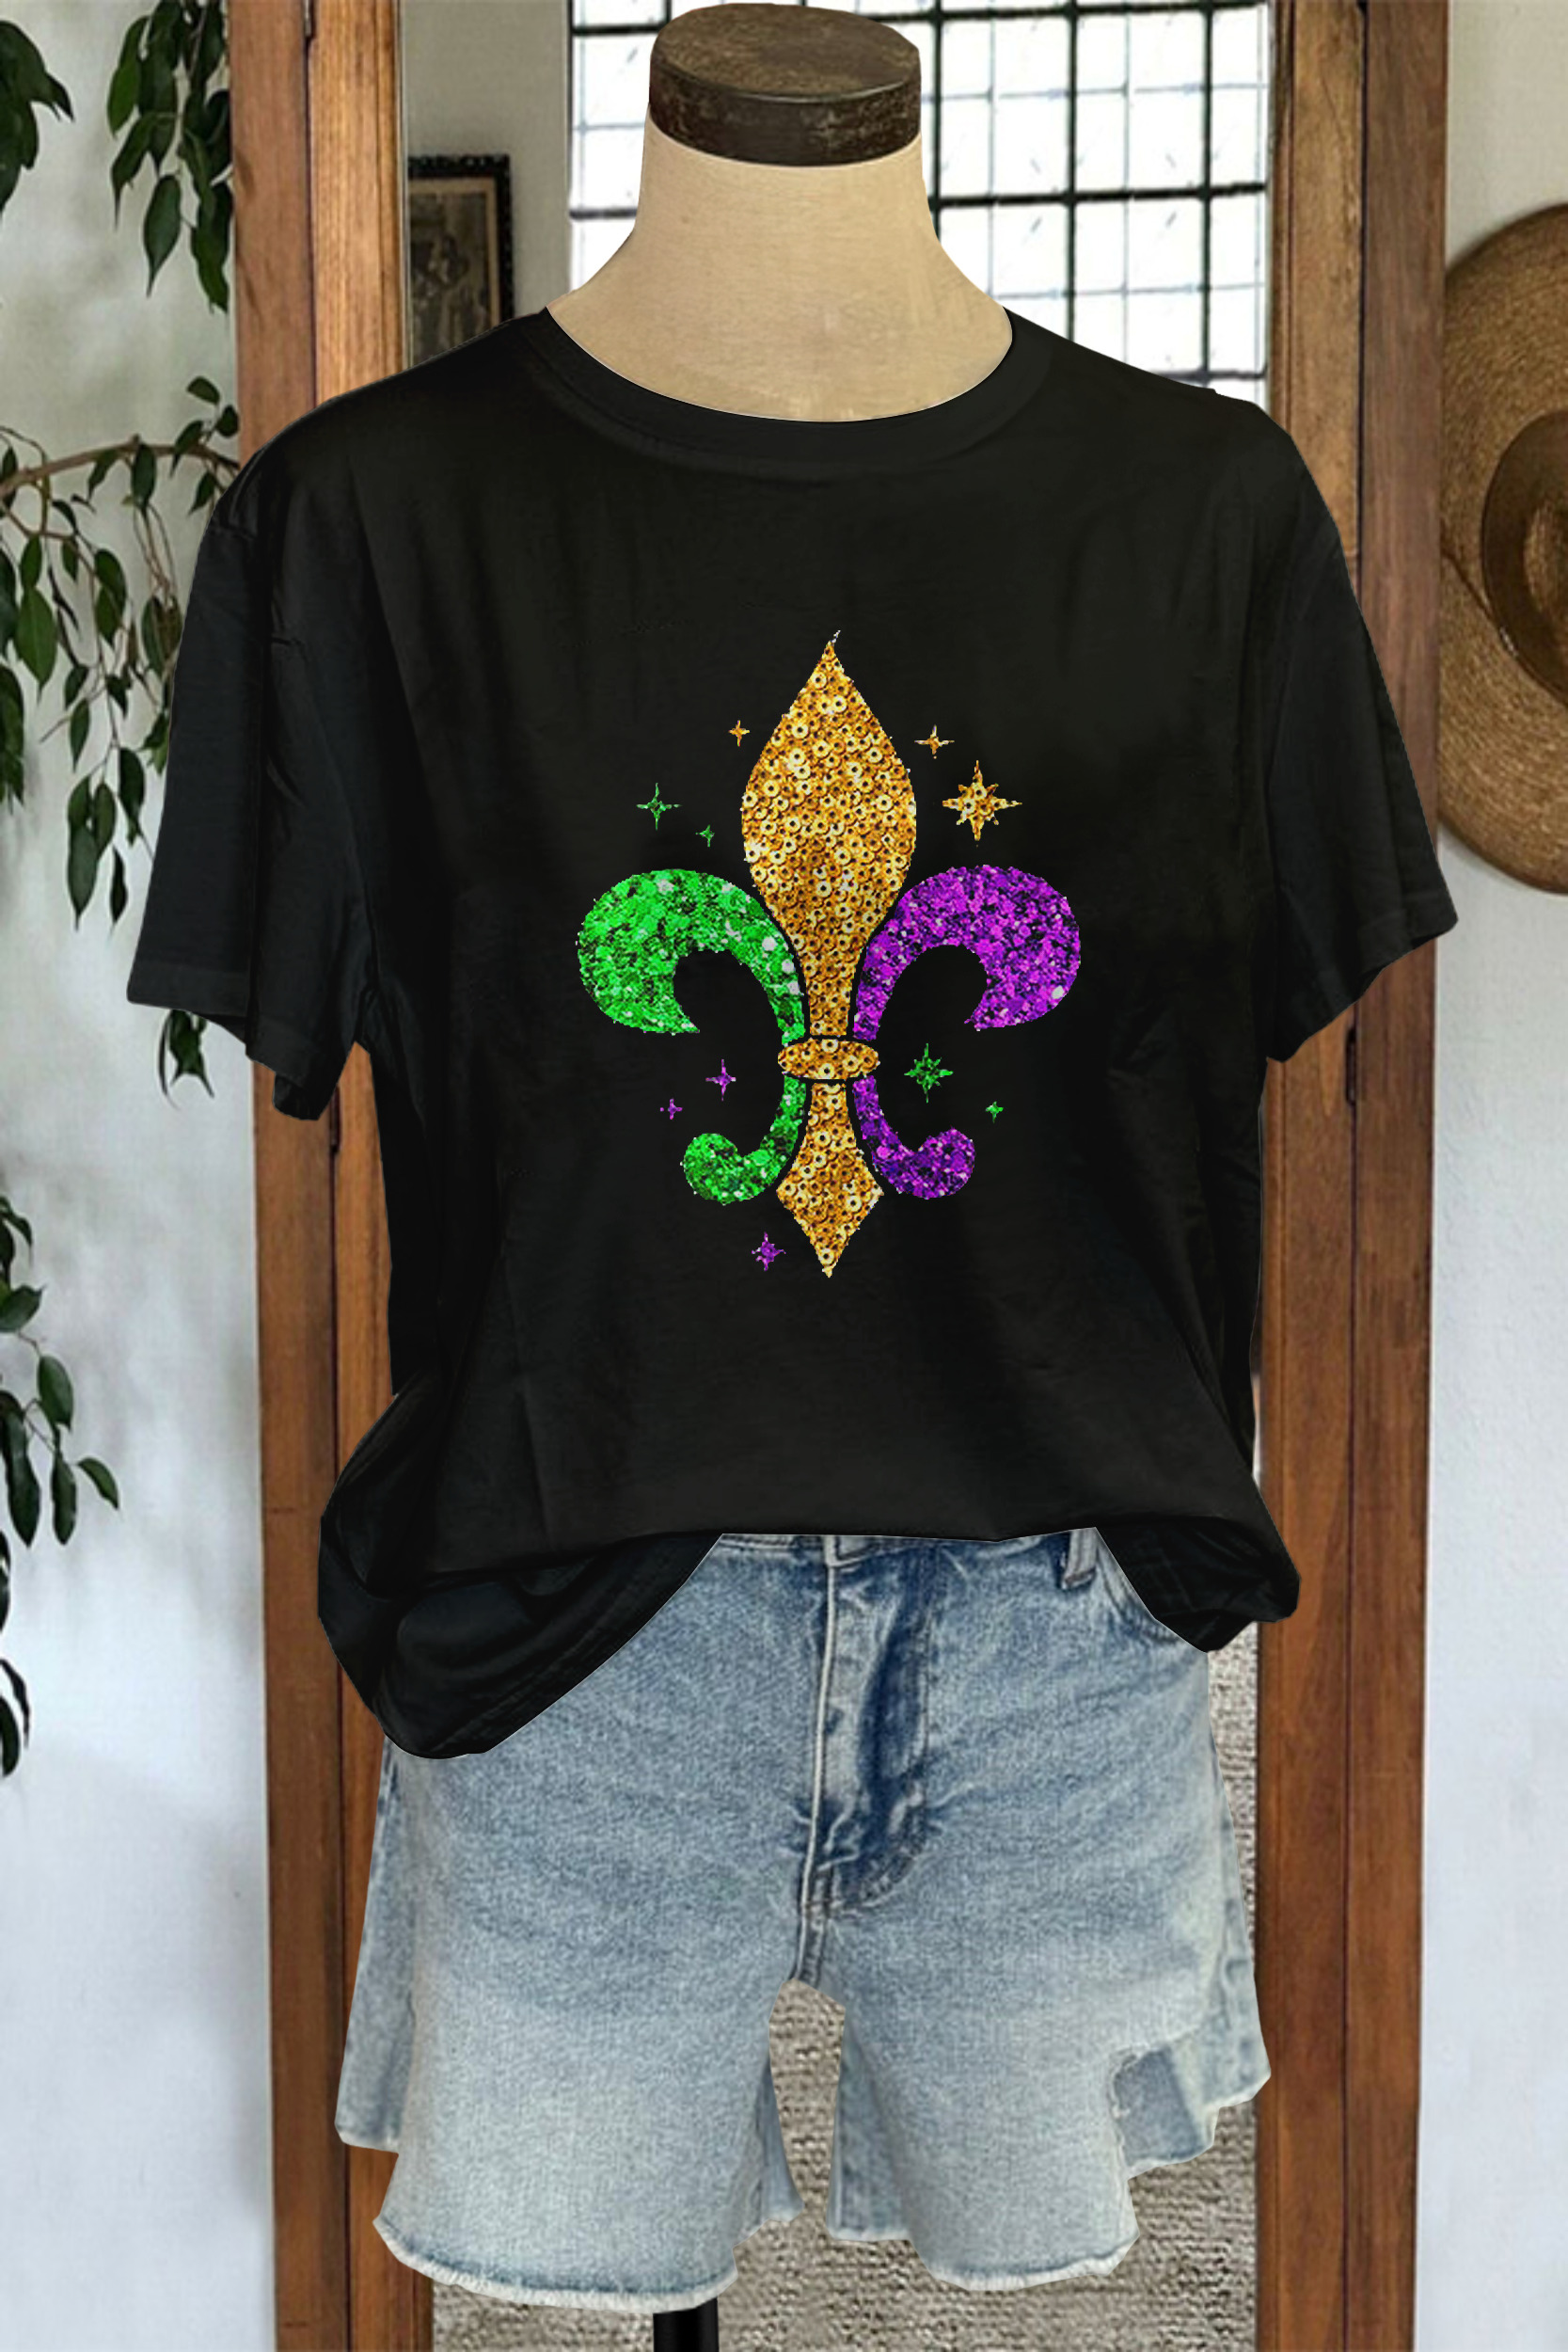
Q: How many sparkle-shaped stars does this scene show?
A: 10